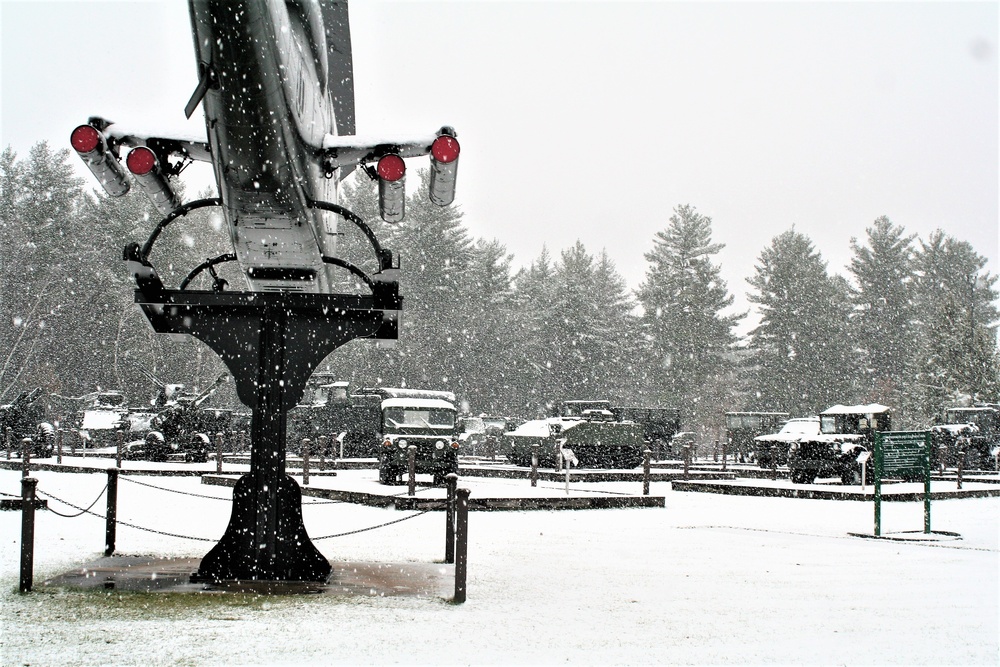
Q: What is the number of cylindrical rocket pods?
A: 4